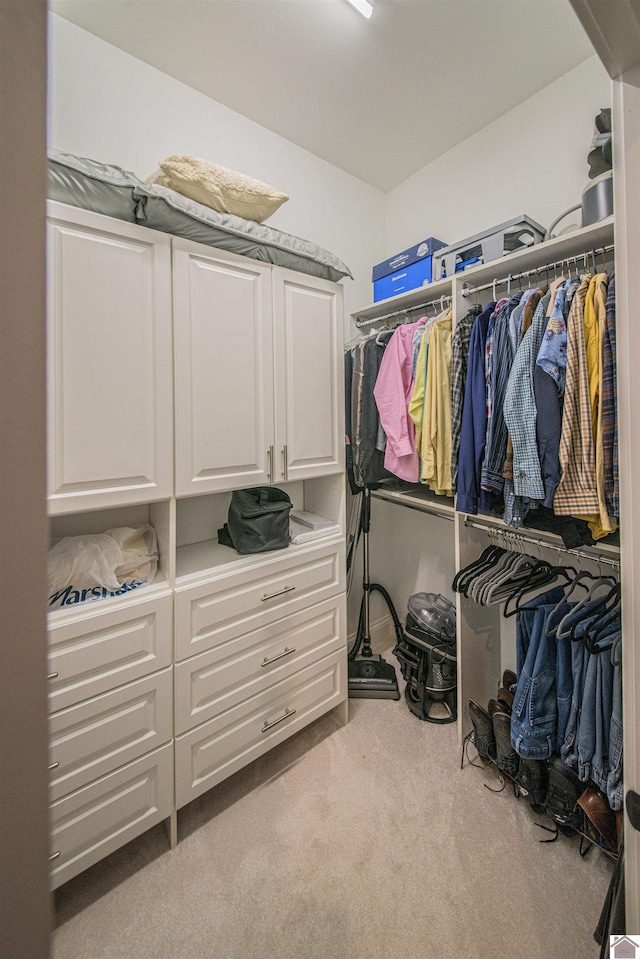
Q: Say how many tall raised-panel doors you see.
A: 3